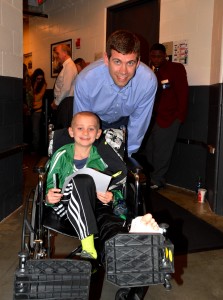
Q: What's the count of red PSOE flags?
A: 0